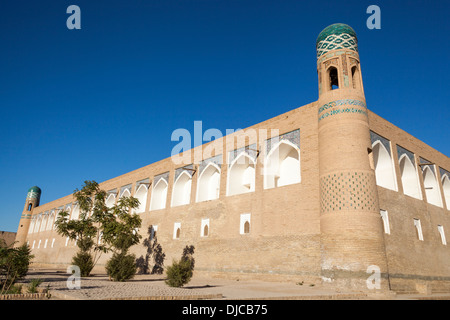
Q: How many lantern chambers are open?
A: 2